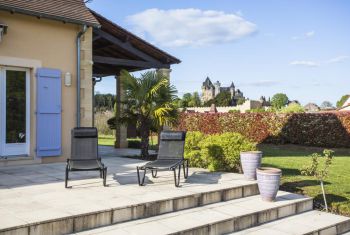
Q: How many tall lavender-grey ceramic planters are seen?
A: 2